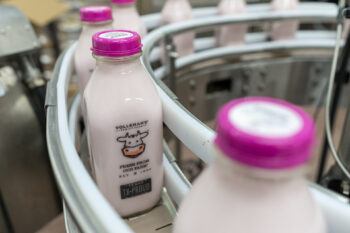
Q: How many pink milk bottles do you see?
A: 7